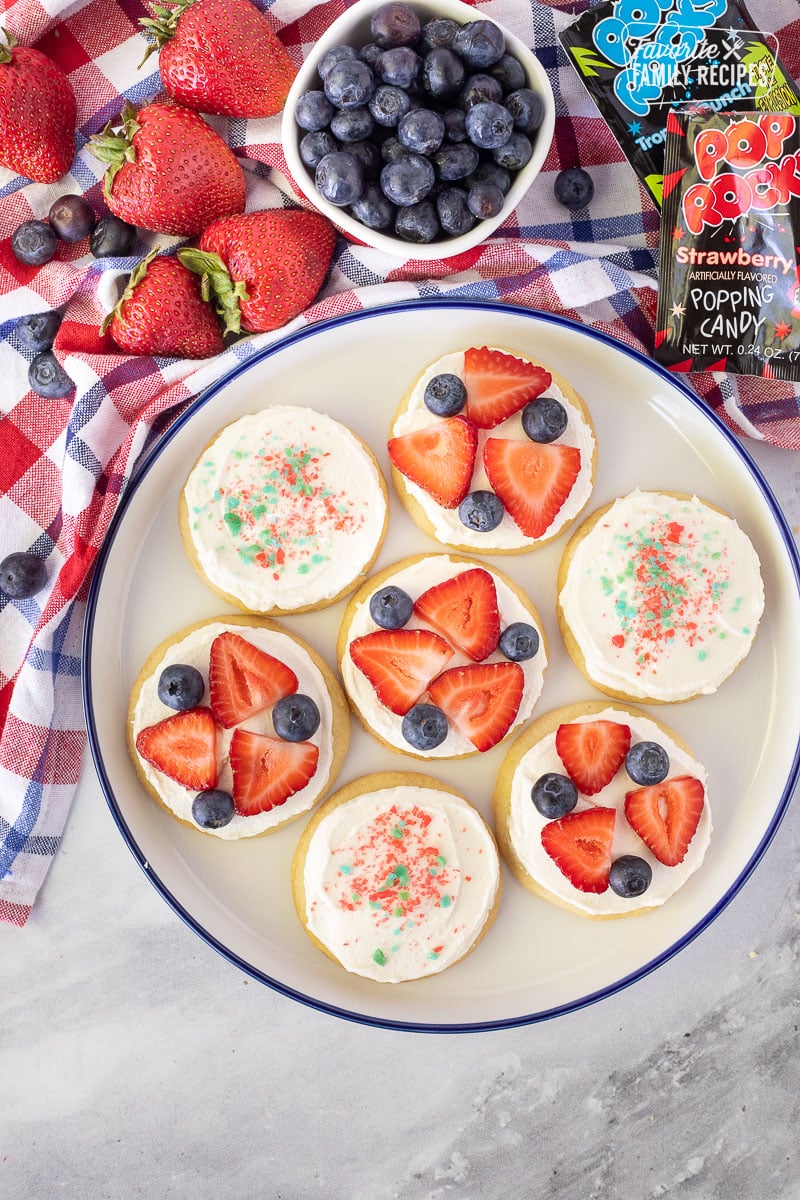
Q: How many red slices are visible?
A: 12